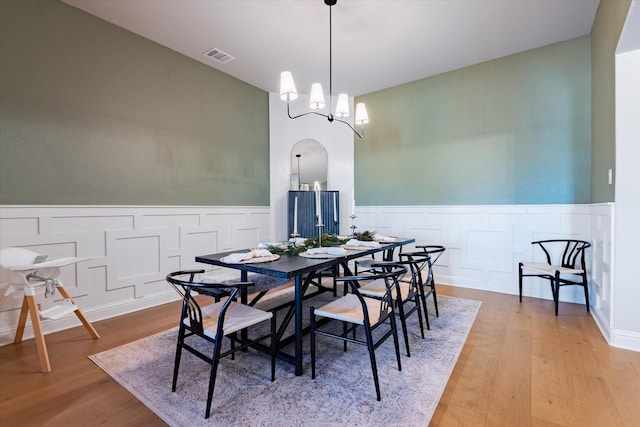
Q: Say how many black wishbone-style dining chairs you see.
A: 6